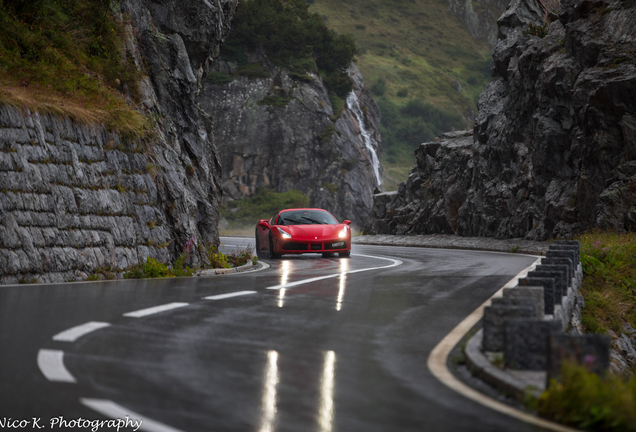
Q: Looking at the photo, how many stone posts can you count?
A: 12